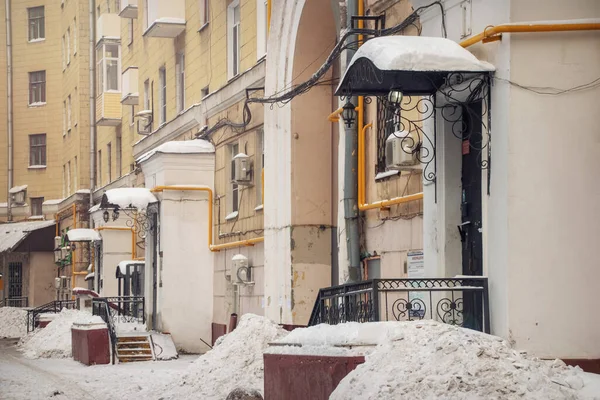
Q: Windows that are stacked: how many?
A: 4